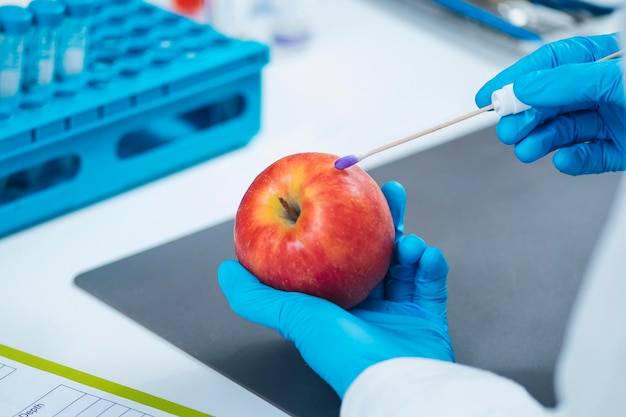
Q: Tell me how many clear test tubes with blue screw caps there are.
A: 3